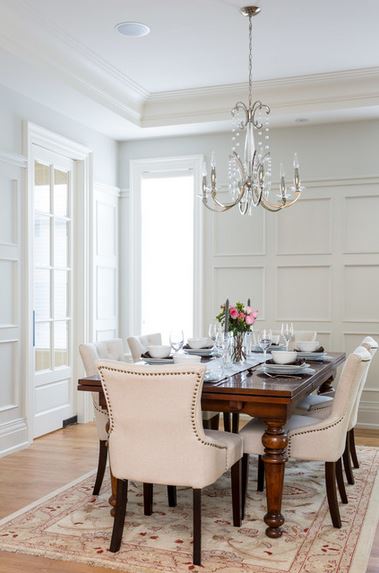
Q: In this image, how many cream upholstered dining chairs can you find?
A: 6